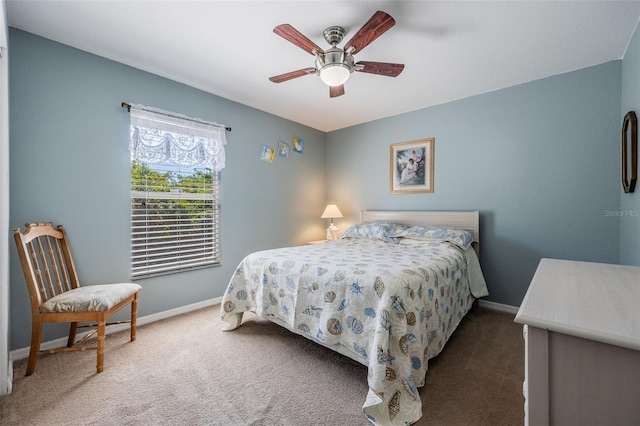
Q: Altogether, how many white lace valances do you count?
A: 1